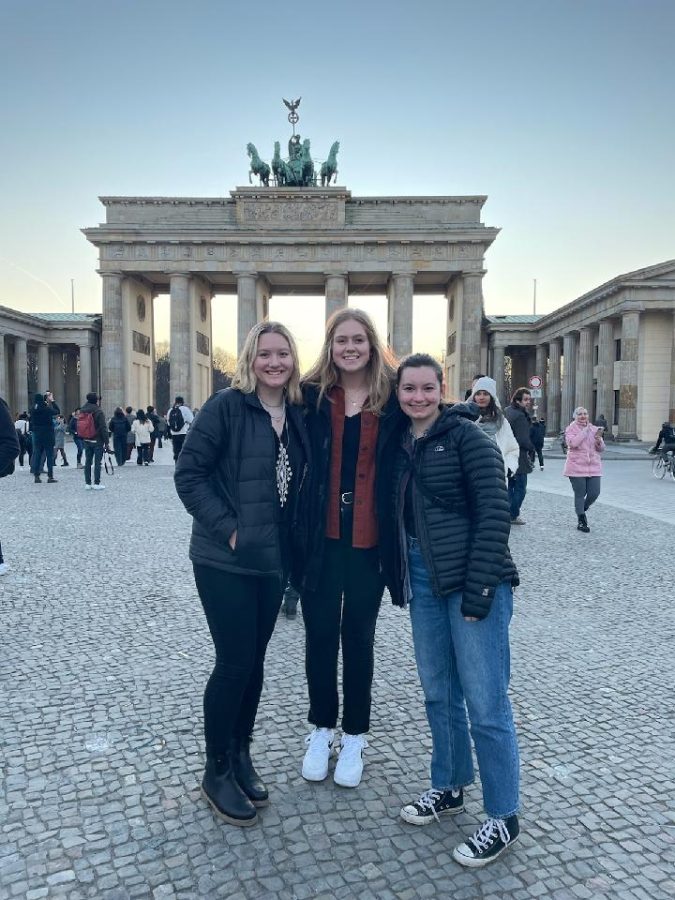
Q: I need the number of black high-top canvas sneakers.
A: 2